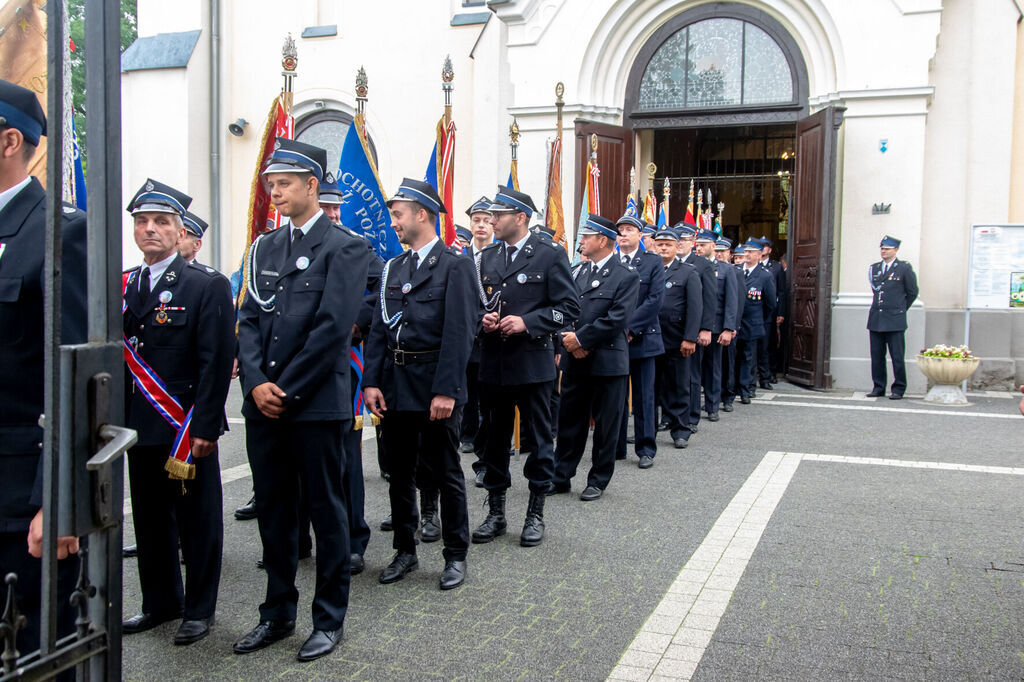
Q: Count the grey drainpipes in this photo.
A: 1